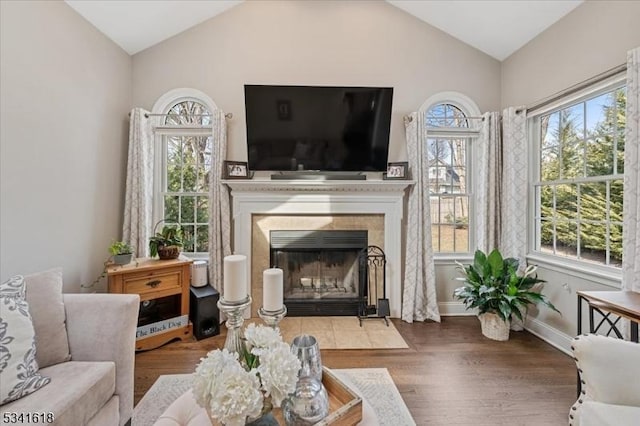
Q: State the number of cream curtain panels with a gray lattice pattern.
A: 6